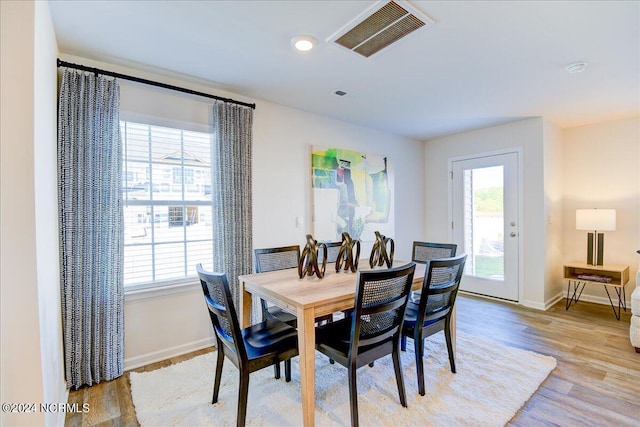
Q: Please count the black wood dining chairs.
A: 6